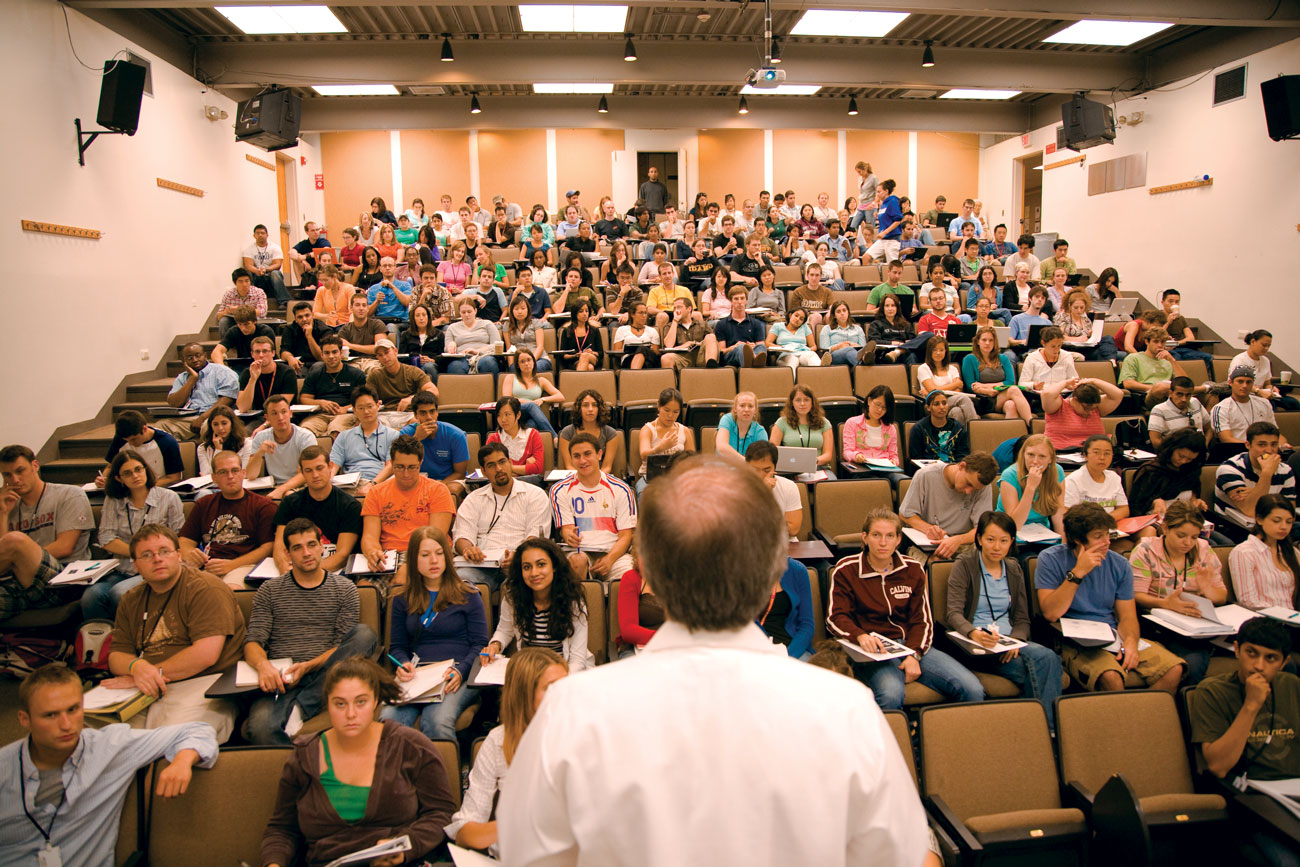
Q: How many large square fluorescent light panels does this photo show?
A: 8